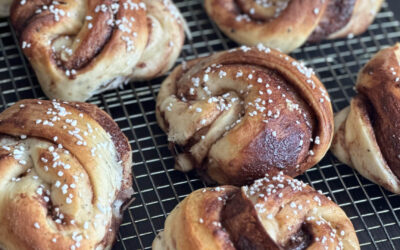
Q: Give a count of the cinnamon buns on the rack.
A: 6